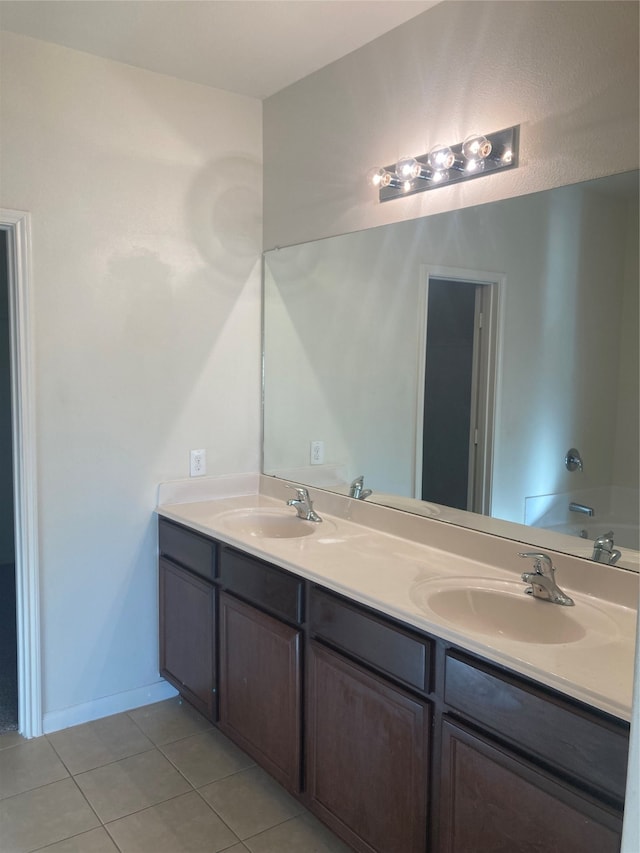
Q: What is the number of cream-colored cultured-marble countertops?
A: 1